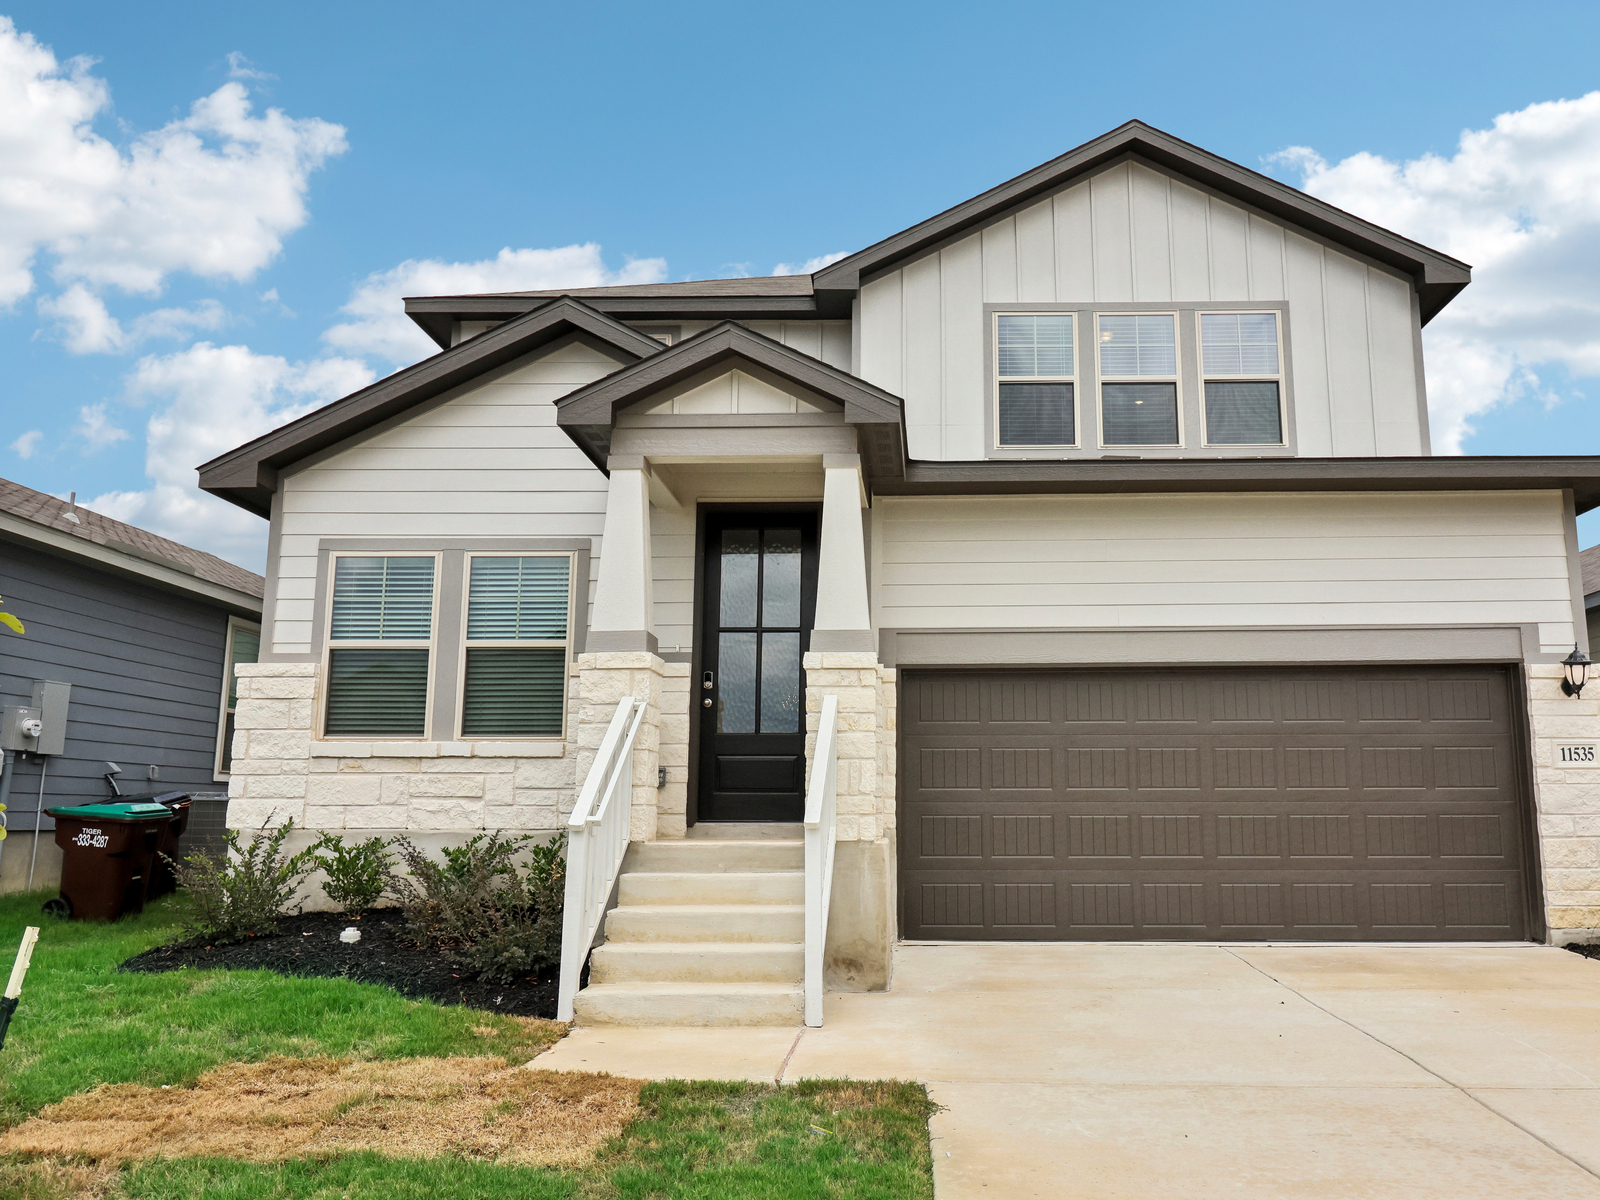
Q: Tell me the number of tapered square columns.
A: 2